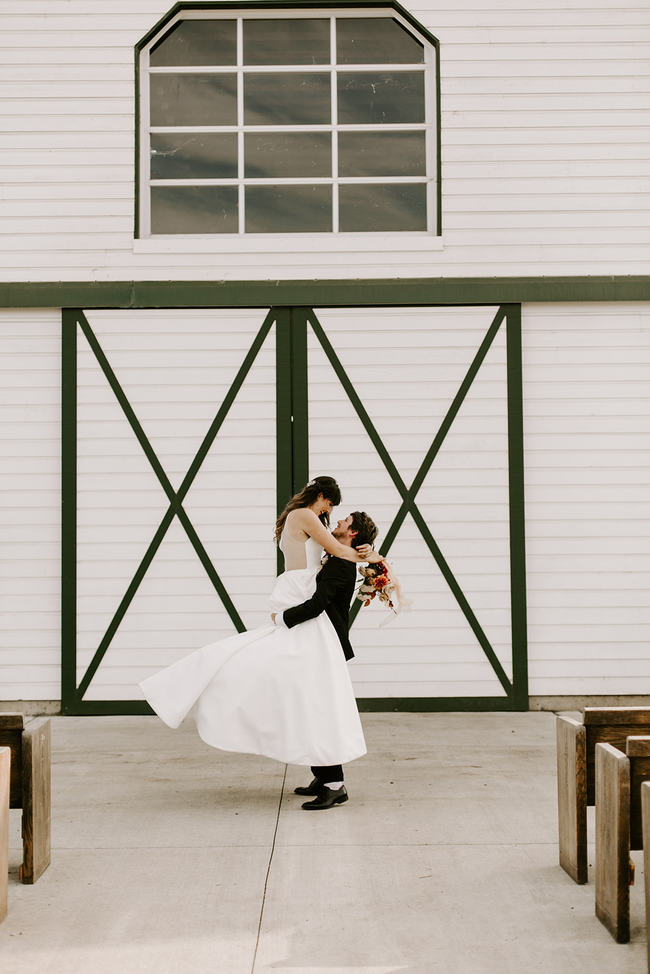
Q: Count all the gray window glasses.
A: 12